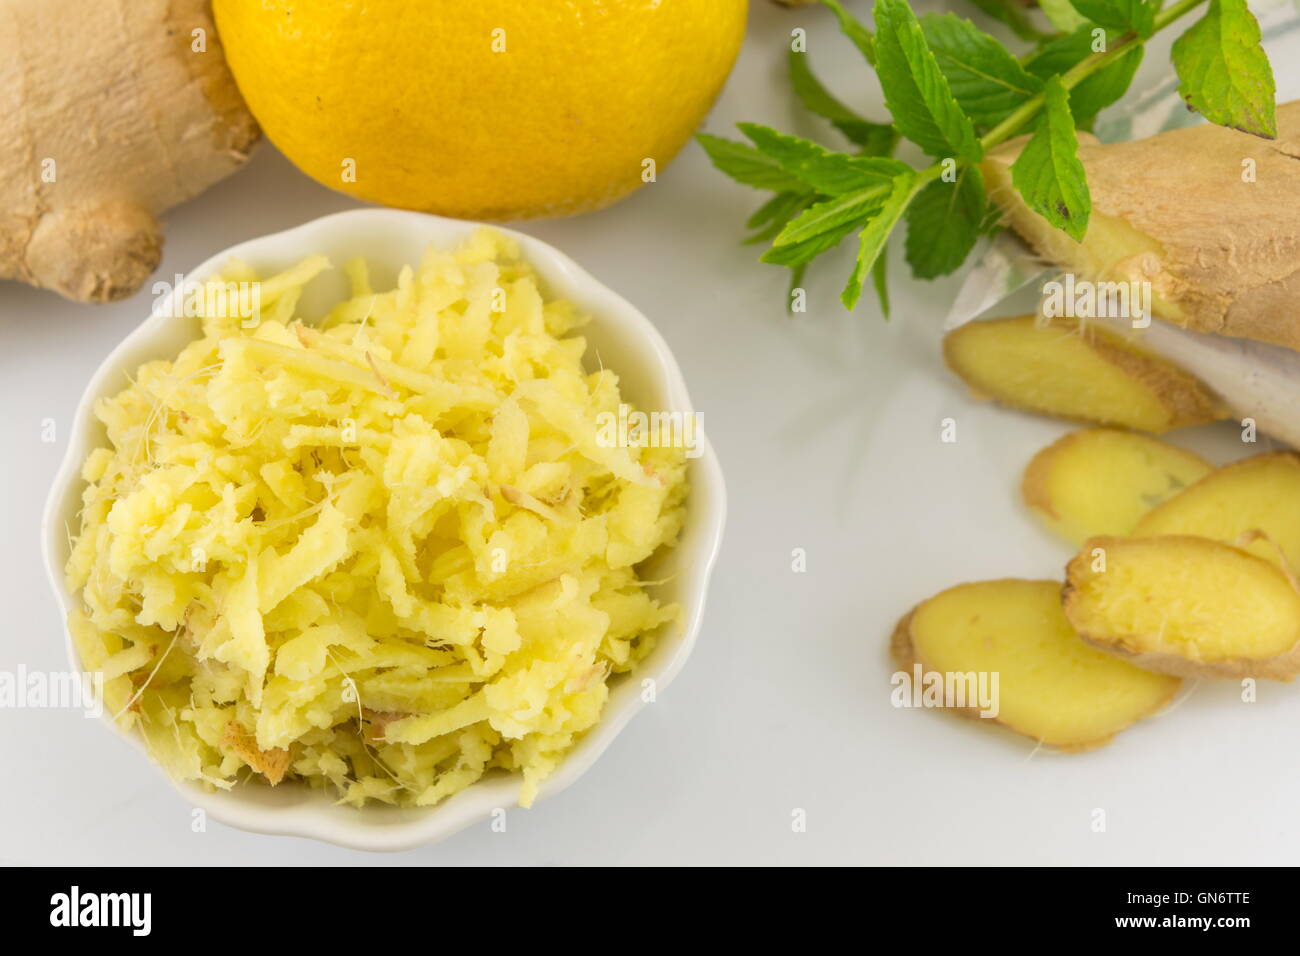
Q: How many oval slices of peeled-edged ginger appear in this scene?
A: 5